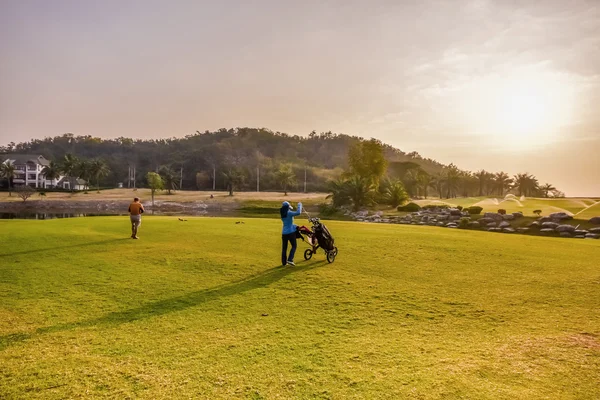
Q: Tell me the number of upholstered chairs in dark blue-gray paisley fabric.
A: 0